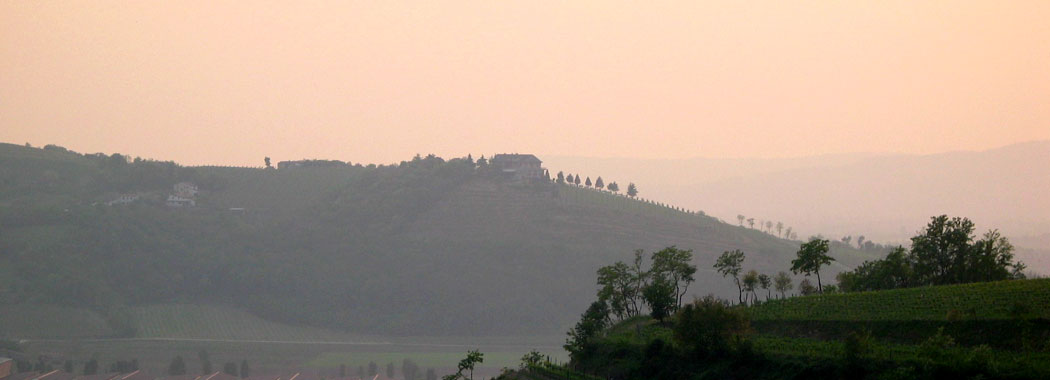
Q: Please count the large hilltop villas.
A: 1